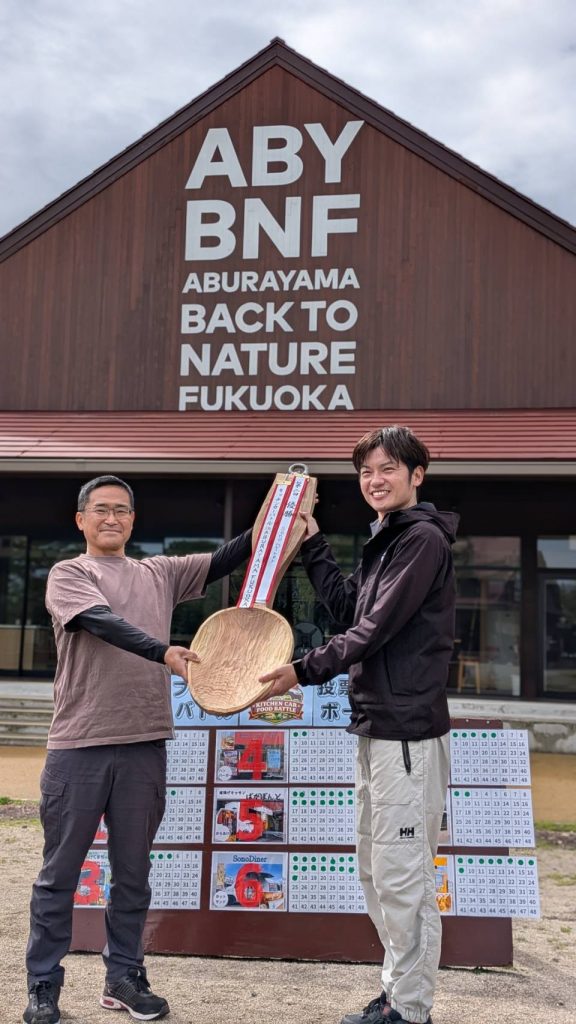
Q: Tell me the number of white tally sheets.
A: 9